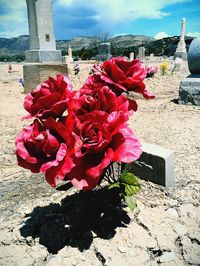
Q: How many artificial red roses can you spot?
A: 5